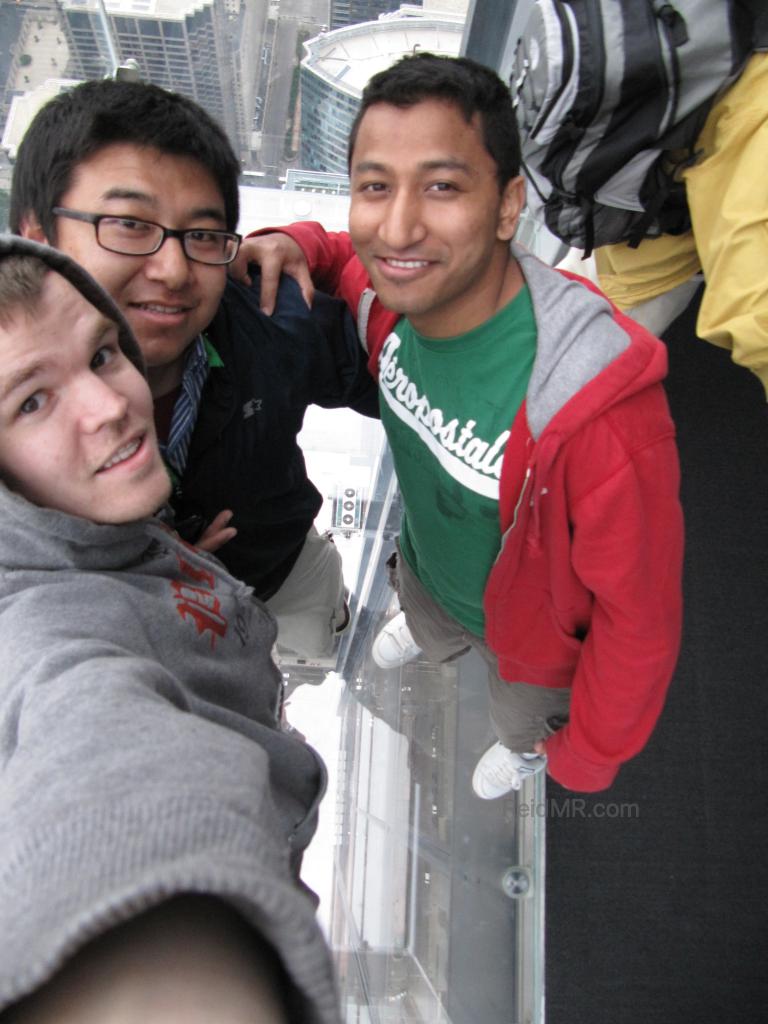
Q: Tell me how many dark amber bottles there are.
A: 0